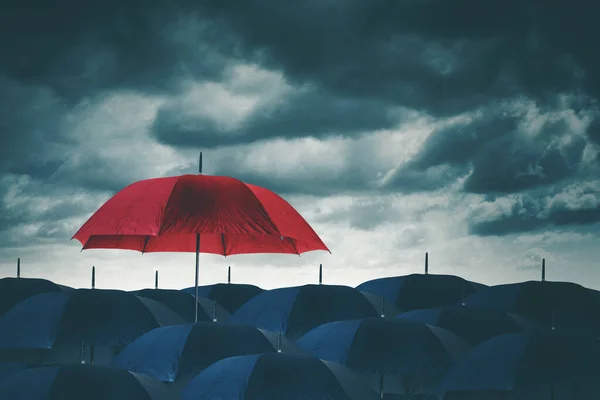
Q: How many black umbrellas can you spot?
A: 13